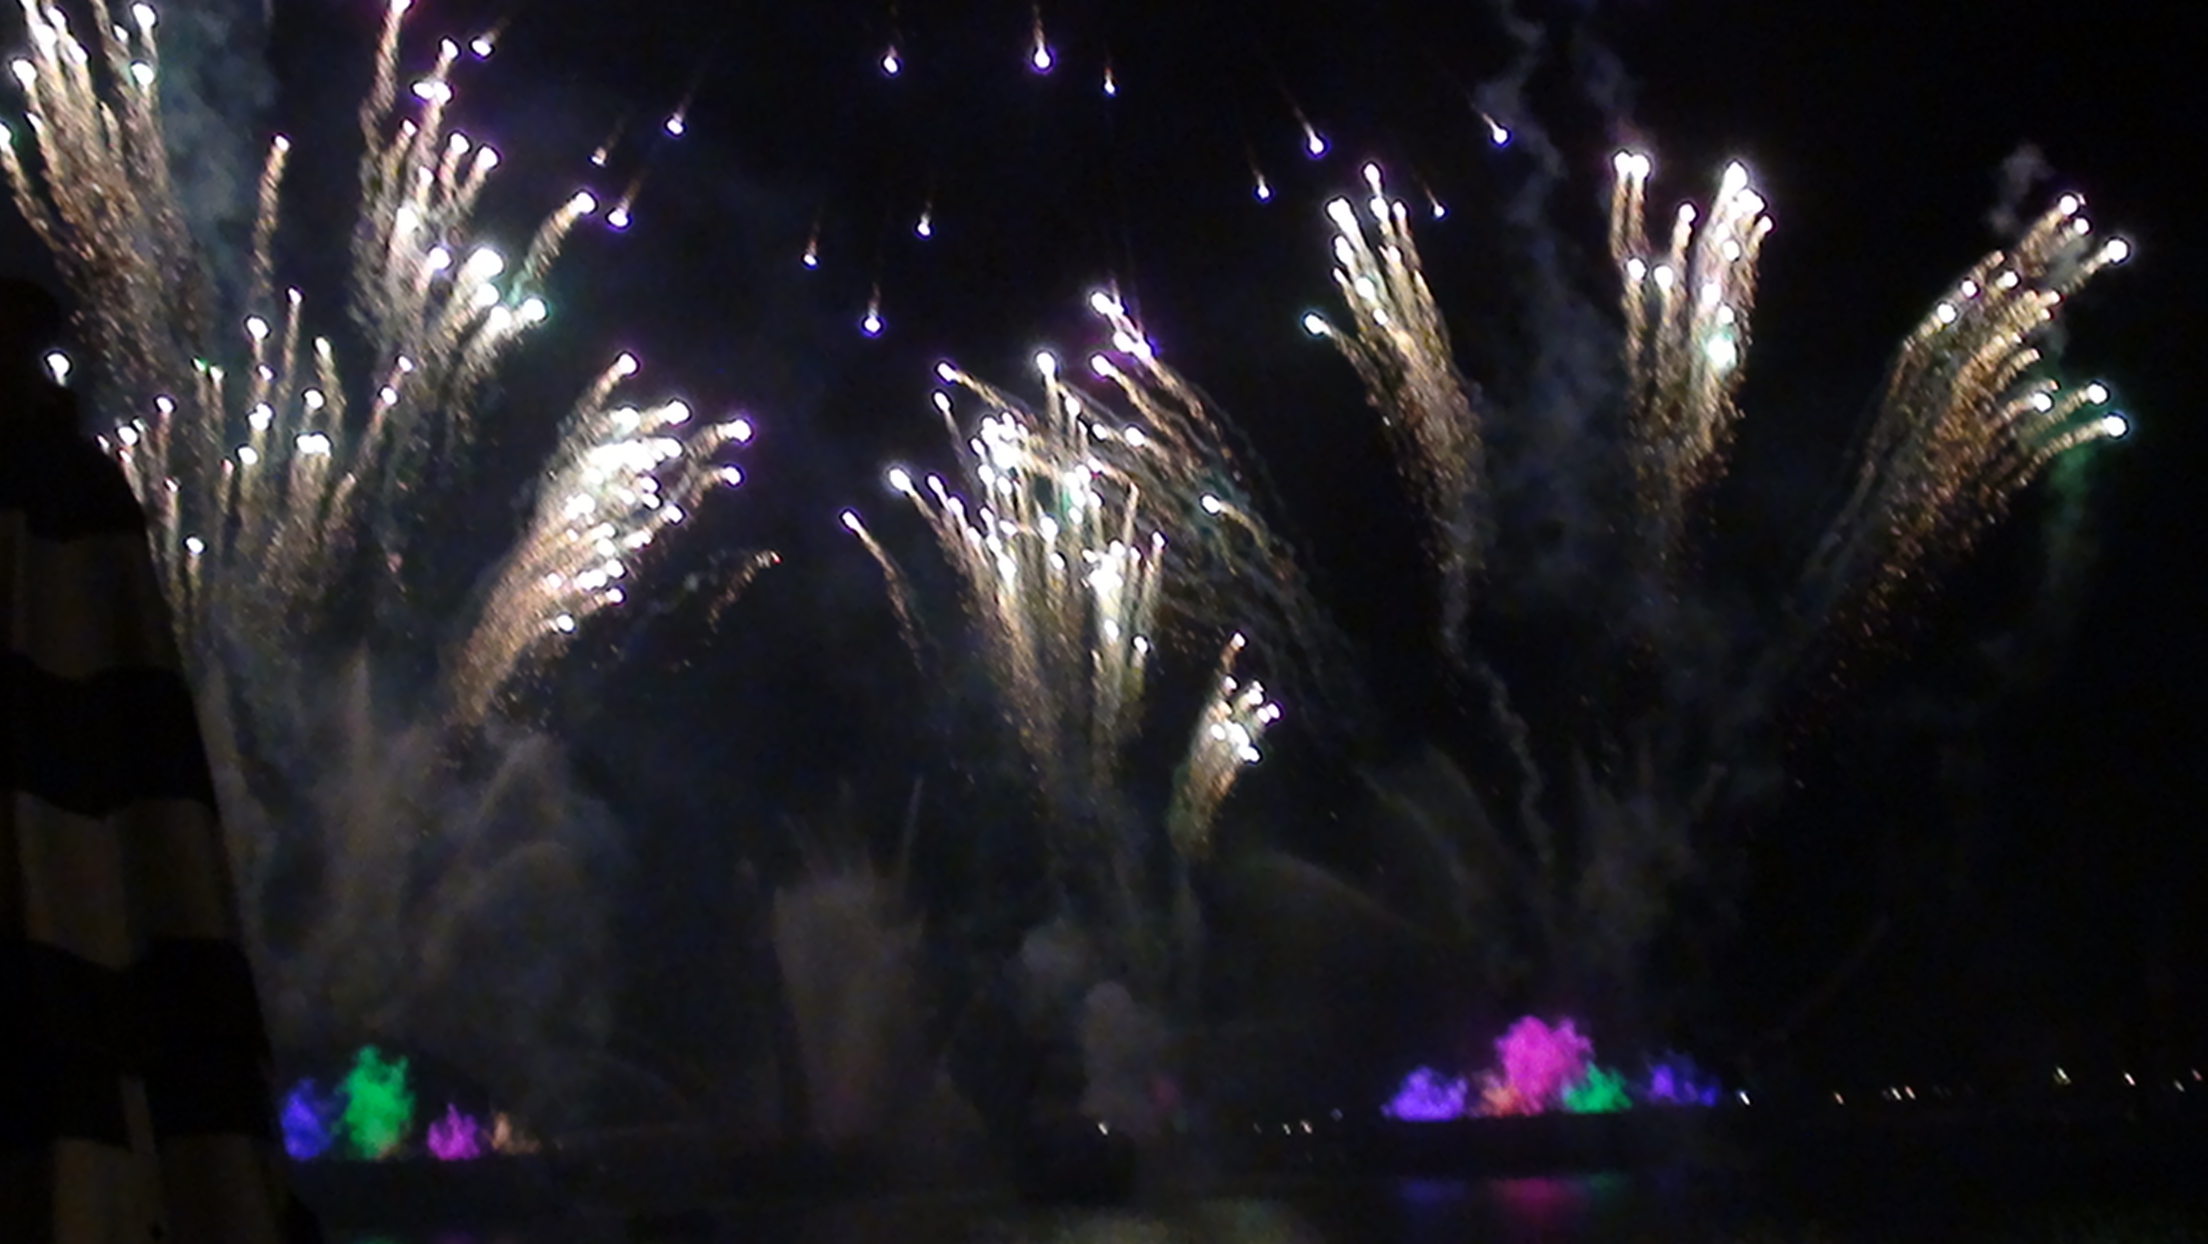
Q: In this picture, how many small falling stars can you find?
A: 14